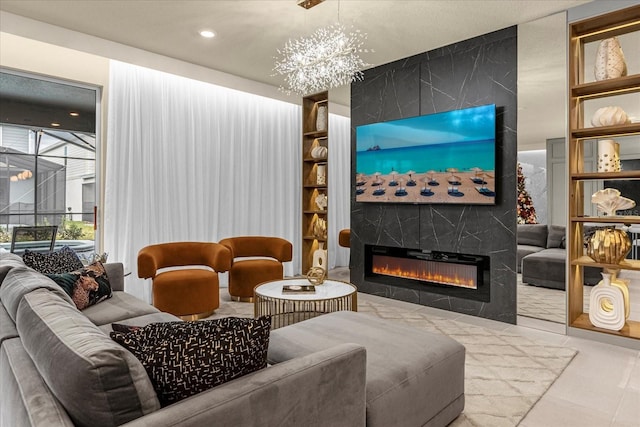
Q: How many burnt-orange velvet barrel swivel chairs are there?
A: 2